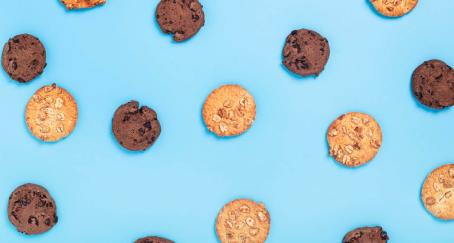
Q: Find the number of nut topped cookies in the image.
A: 7